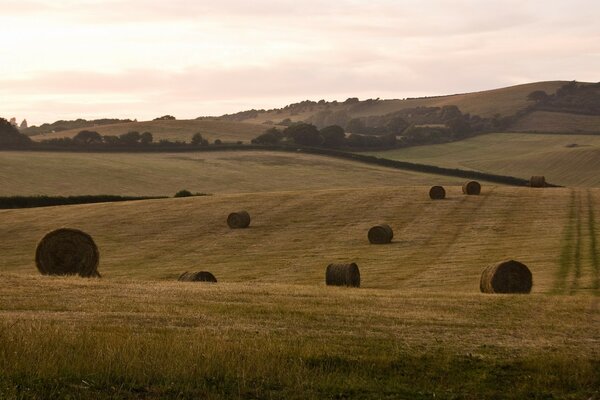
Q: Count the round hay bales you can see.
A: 9